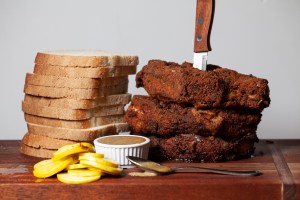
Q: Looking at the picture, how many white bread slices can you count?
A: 10